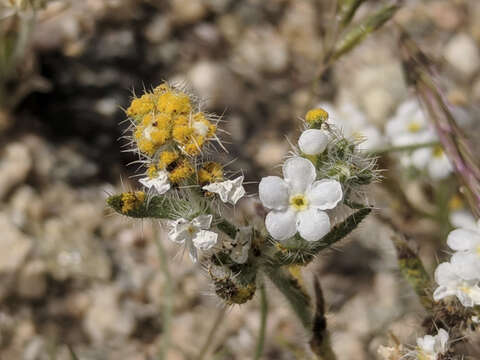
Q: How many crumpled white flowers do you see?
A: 3